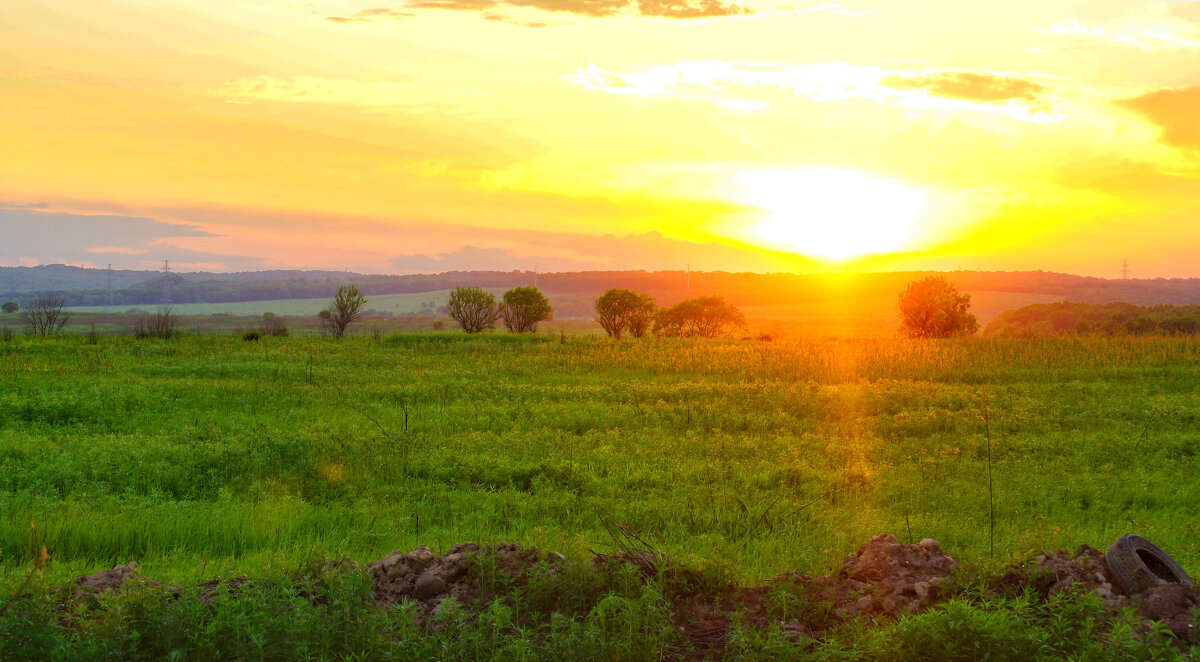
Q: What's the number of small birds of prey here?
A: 0